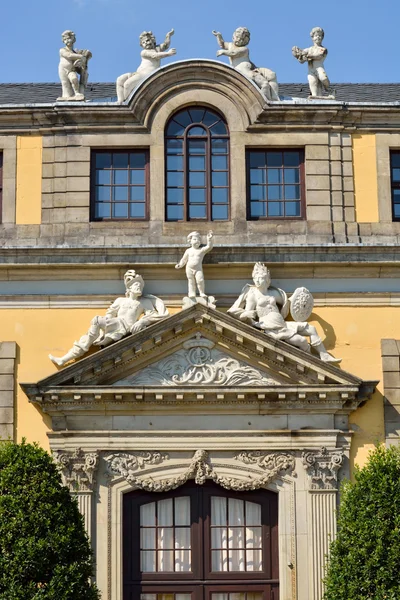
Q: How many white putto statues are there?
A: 5